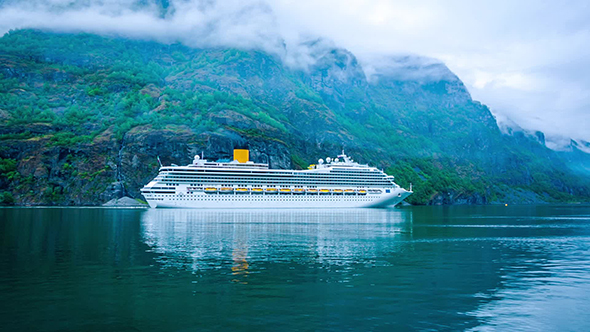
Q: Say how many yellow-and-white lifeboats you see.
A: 12